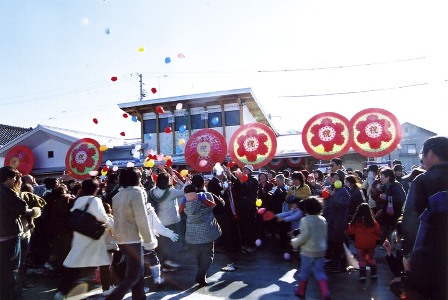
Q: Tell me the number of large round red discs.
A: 6